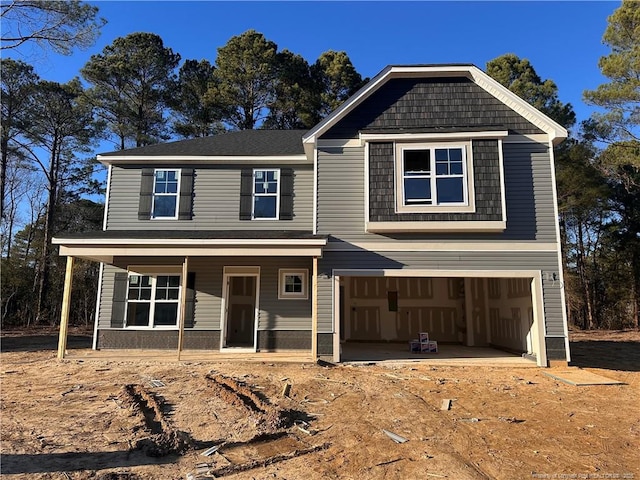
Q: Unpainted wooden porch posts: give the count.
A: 3